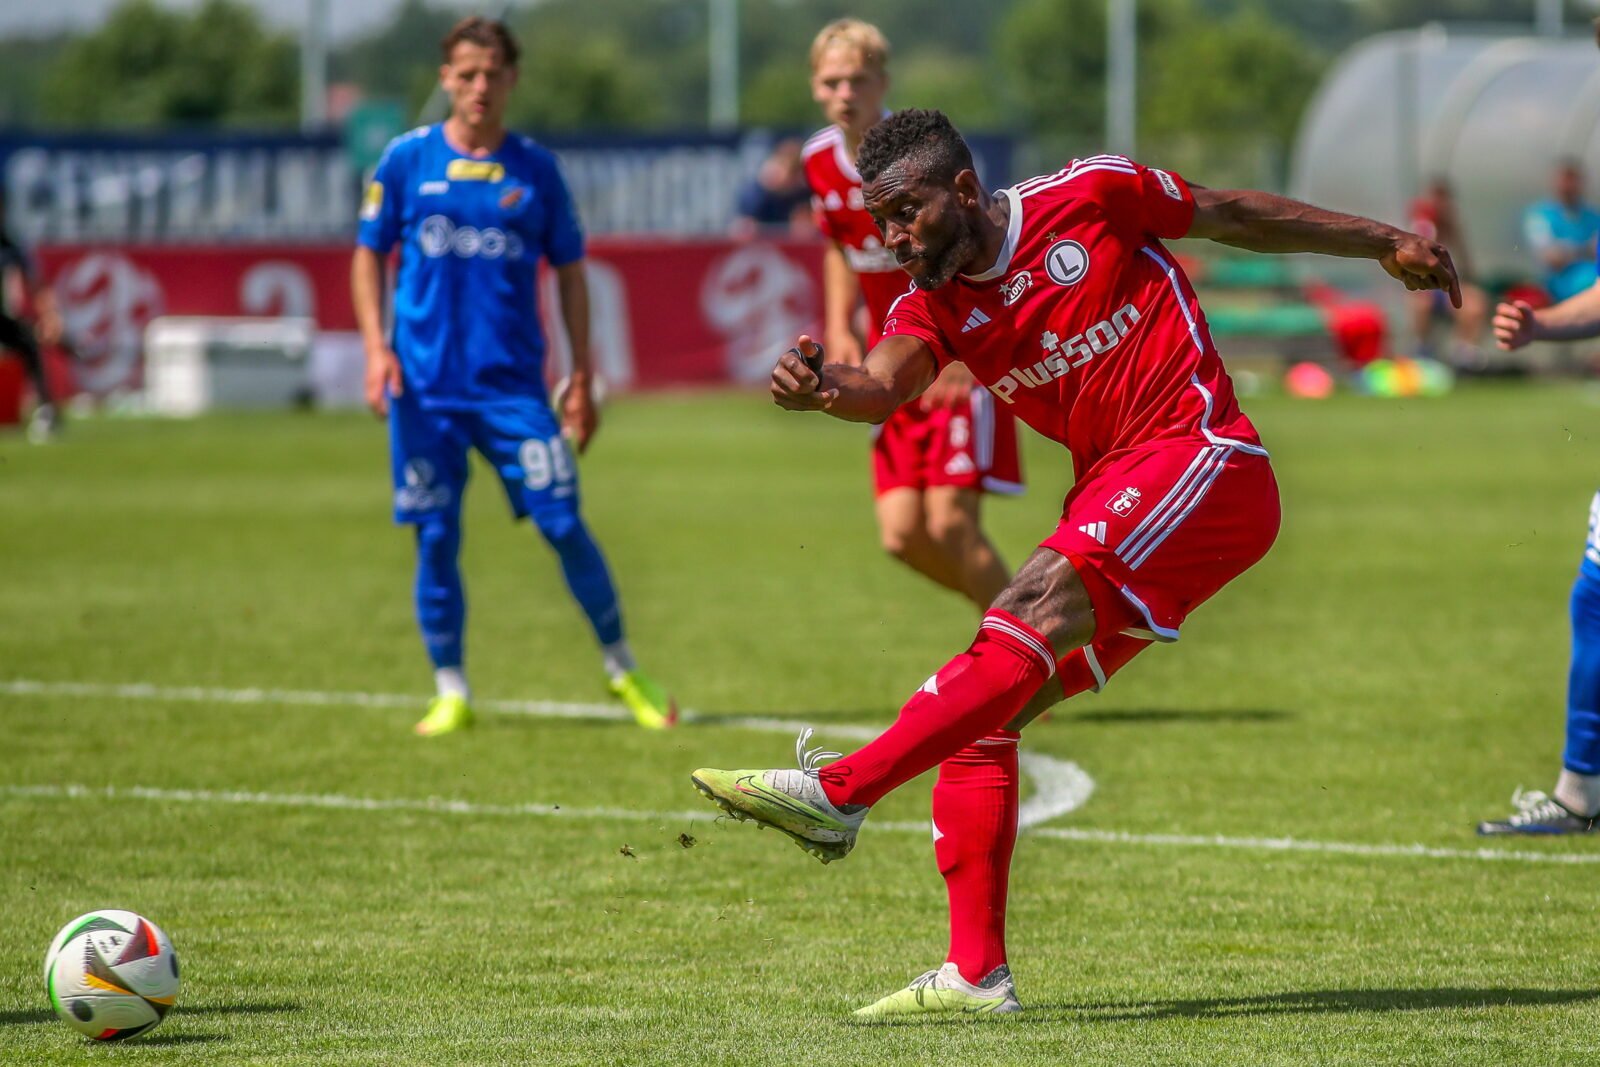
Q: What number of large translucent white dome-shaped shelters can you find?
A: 1